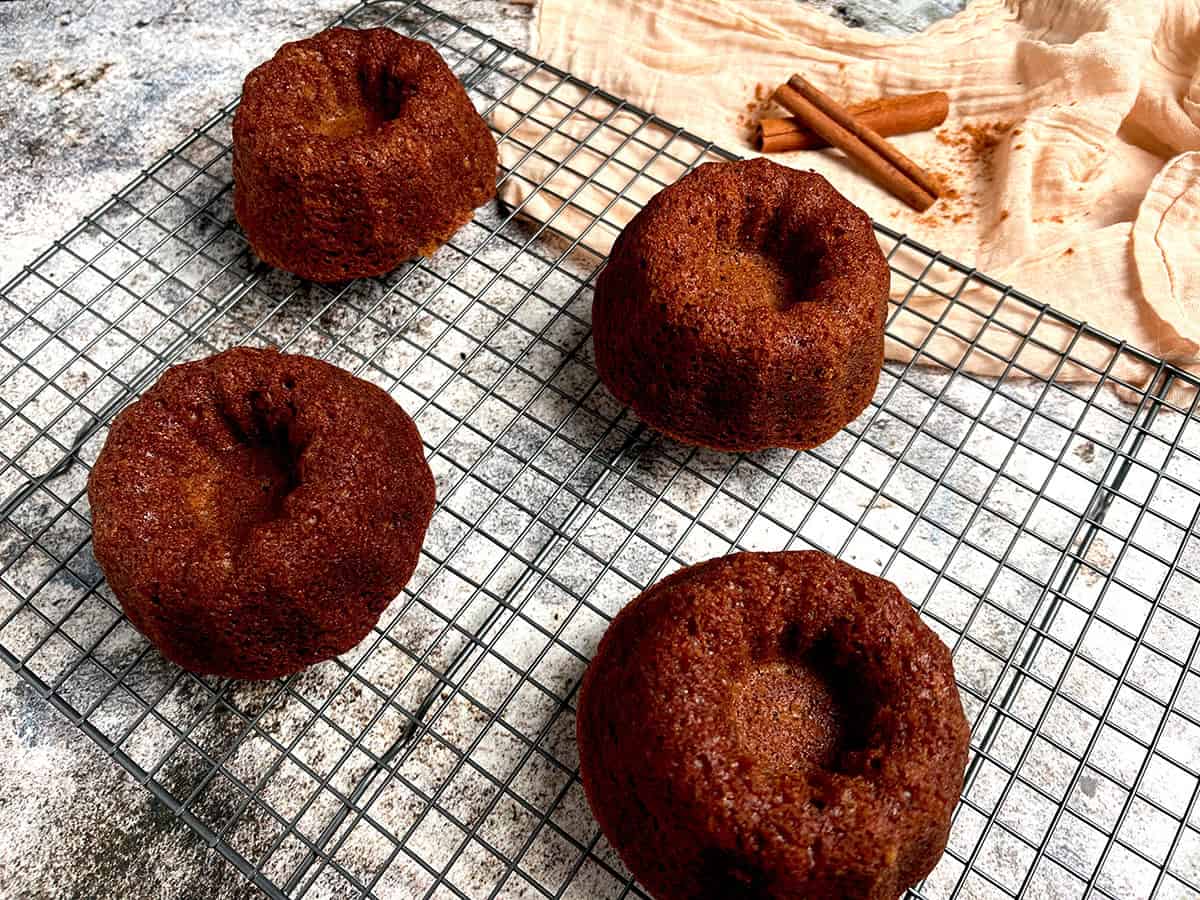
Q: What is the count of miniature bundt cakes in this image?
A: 4